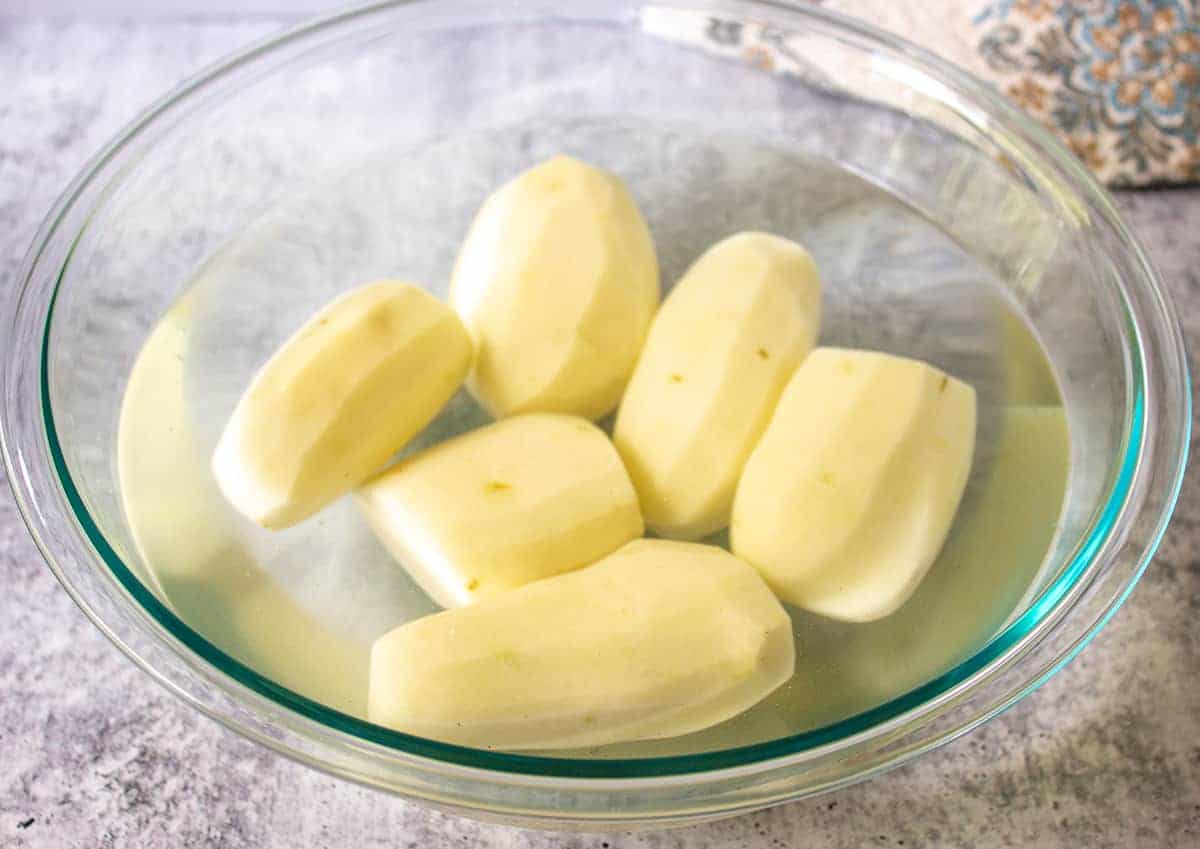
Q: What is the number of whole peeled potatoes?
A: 6